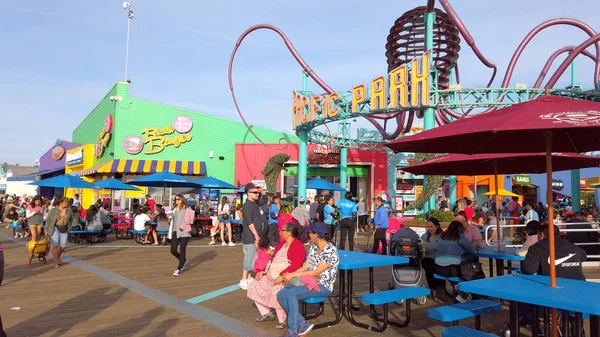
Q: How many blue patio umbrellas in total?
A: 5